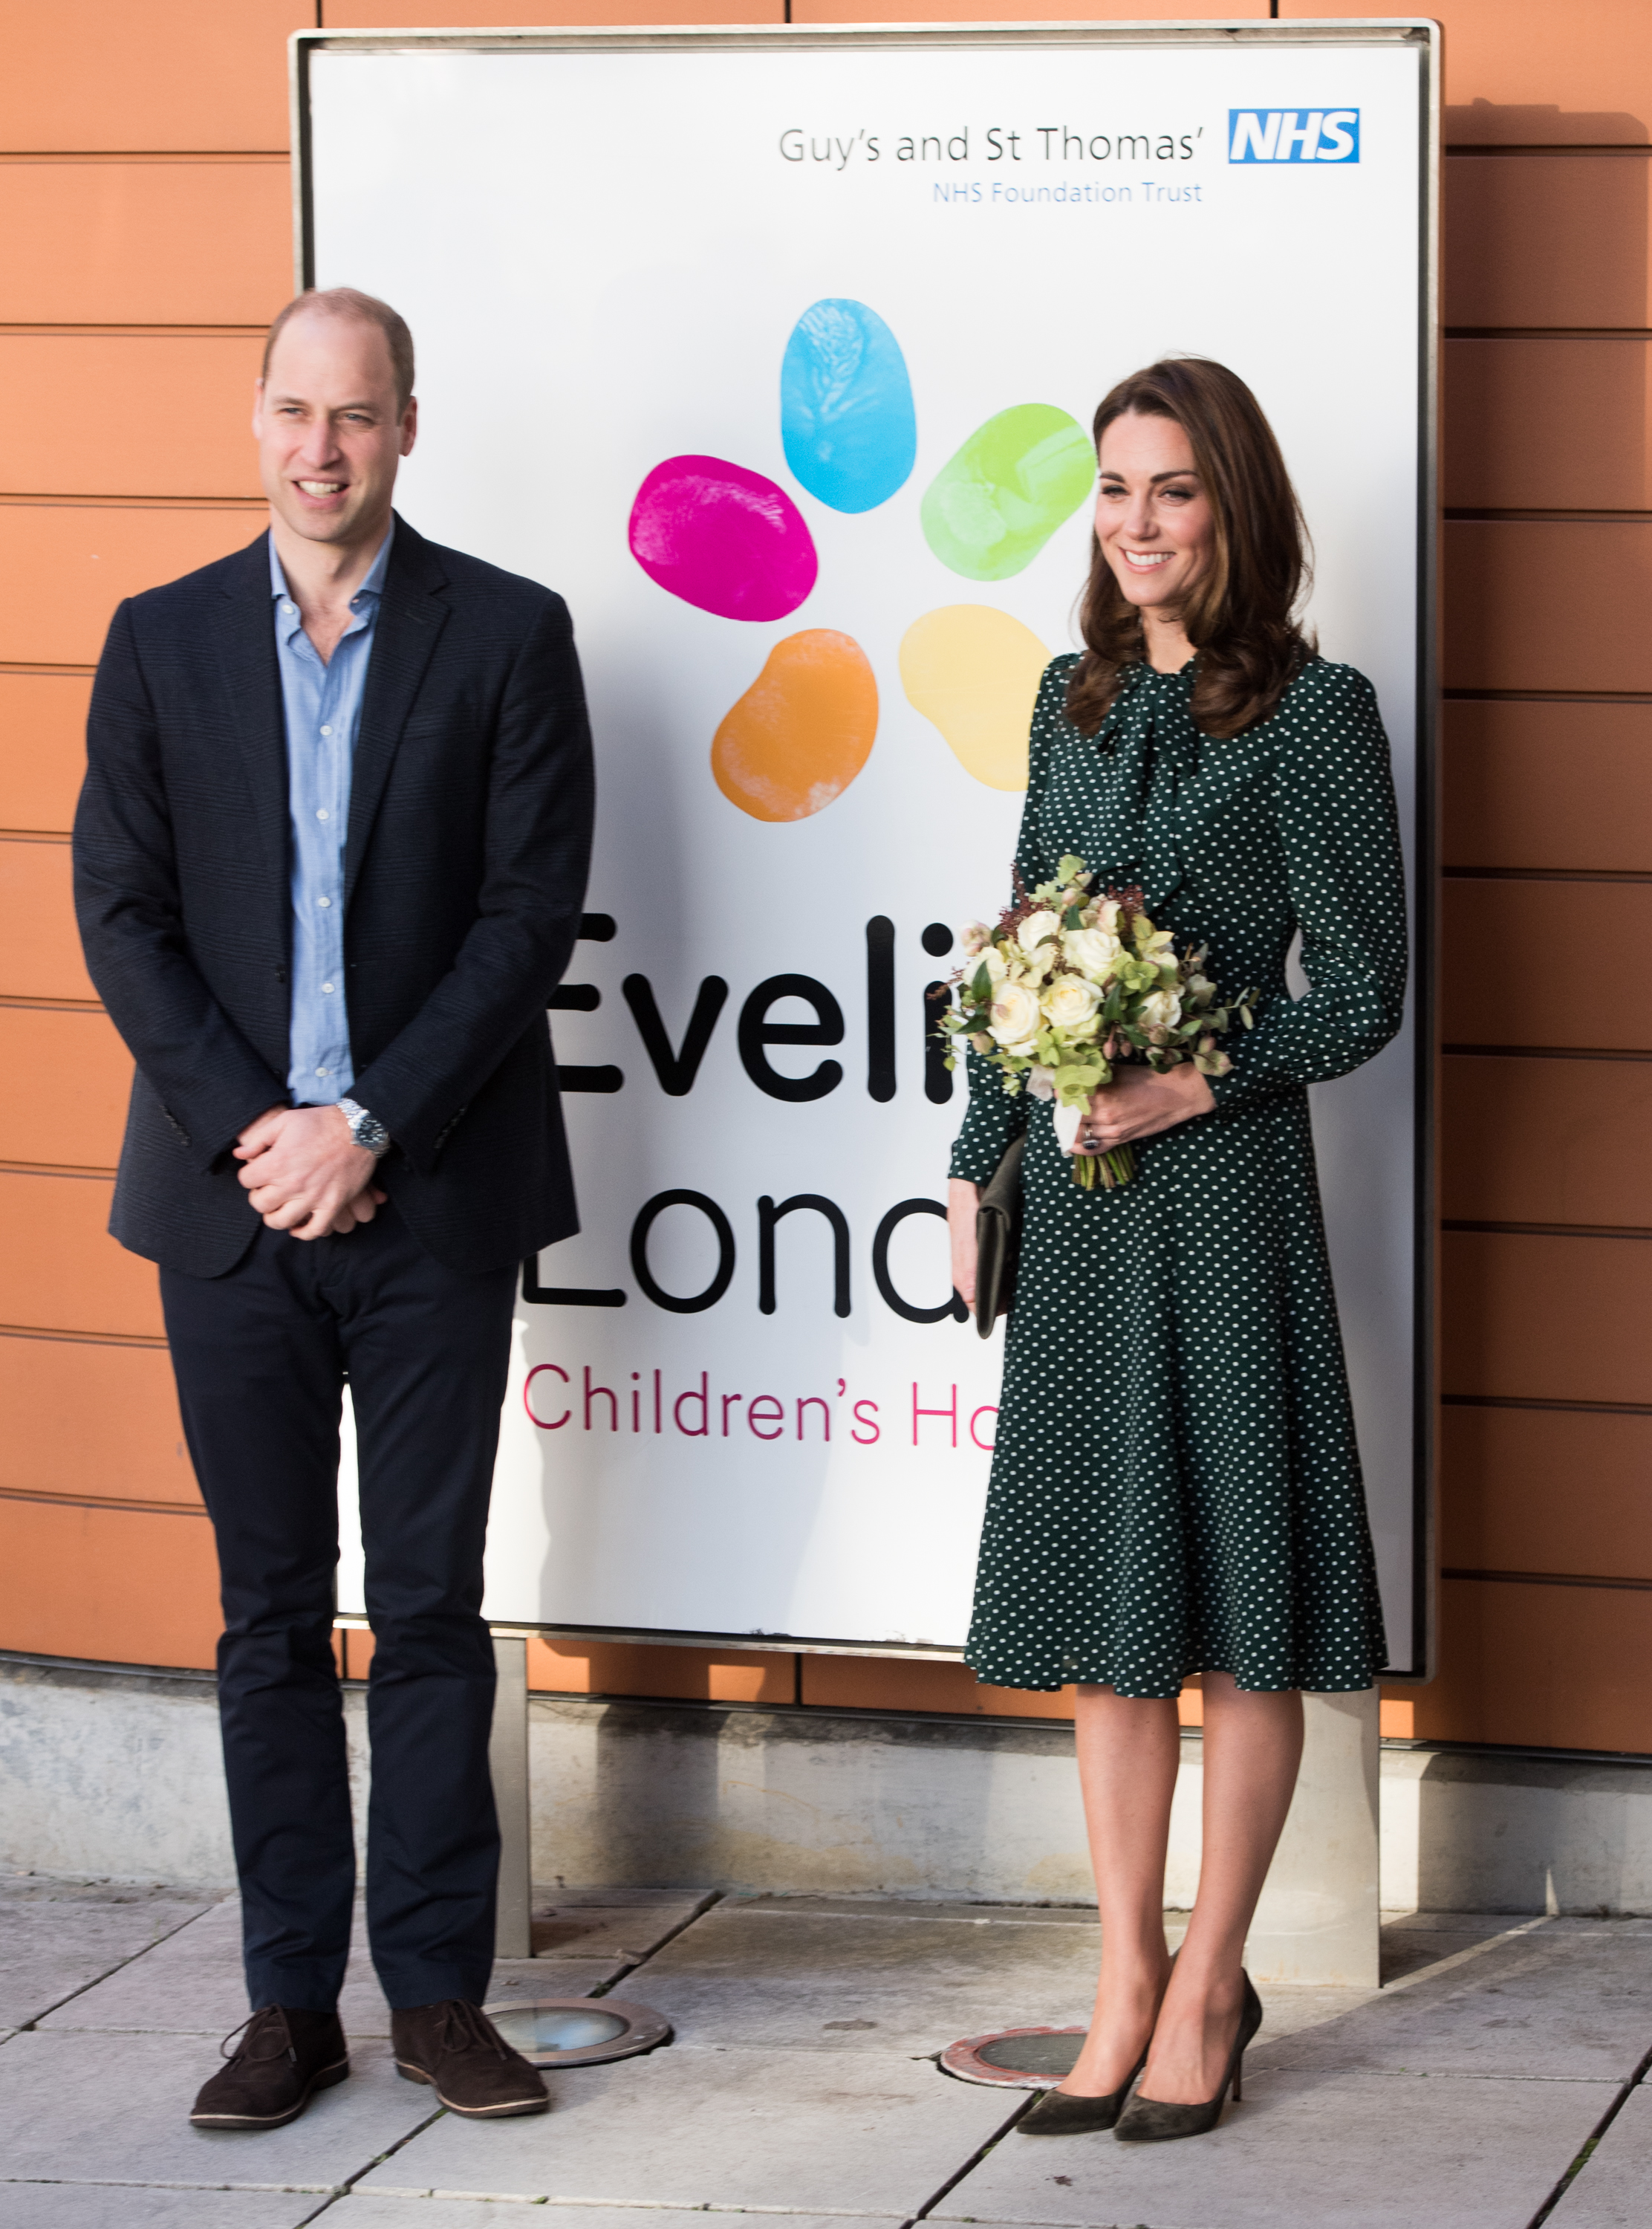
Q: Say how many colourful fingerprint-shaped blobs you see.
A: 5